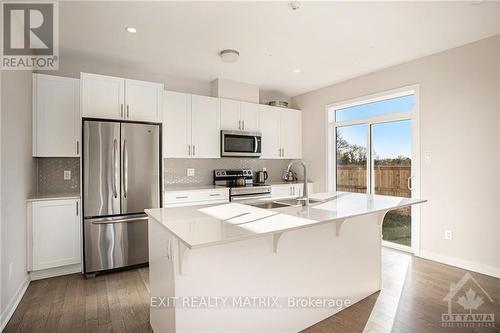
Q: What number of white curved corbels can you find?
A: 4